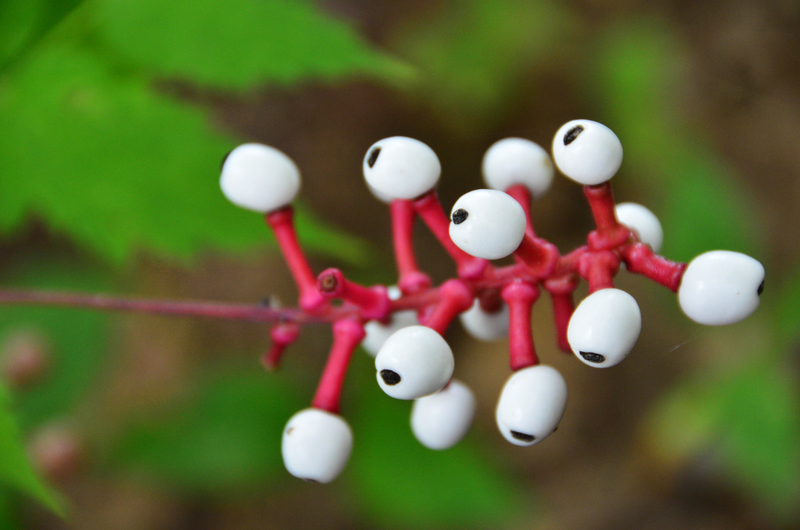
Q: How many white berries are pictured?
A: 14